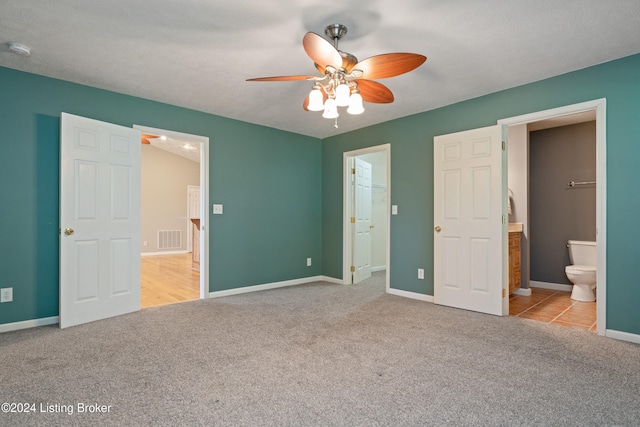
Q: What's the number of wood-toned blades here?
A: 5